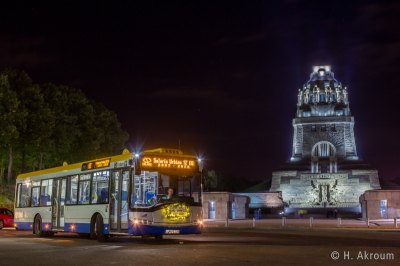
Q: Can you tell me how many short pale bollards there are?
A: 7